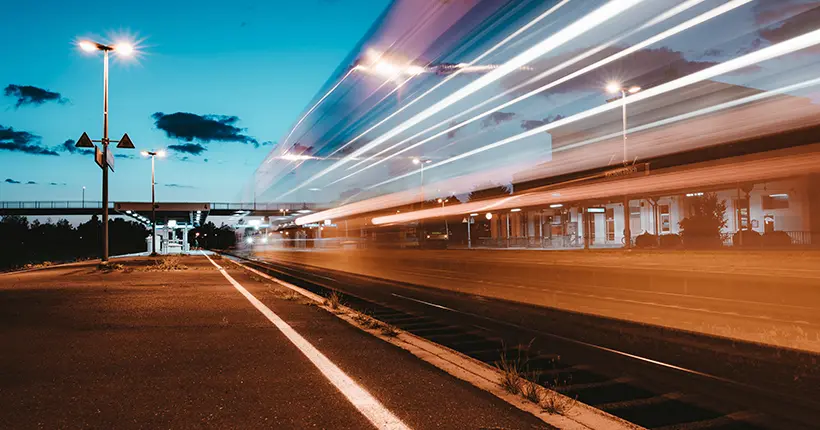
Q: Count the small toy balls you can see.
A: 0